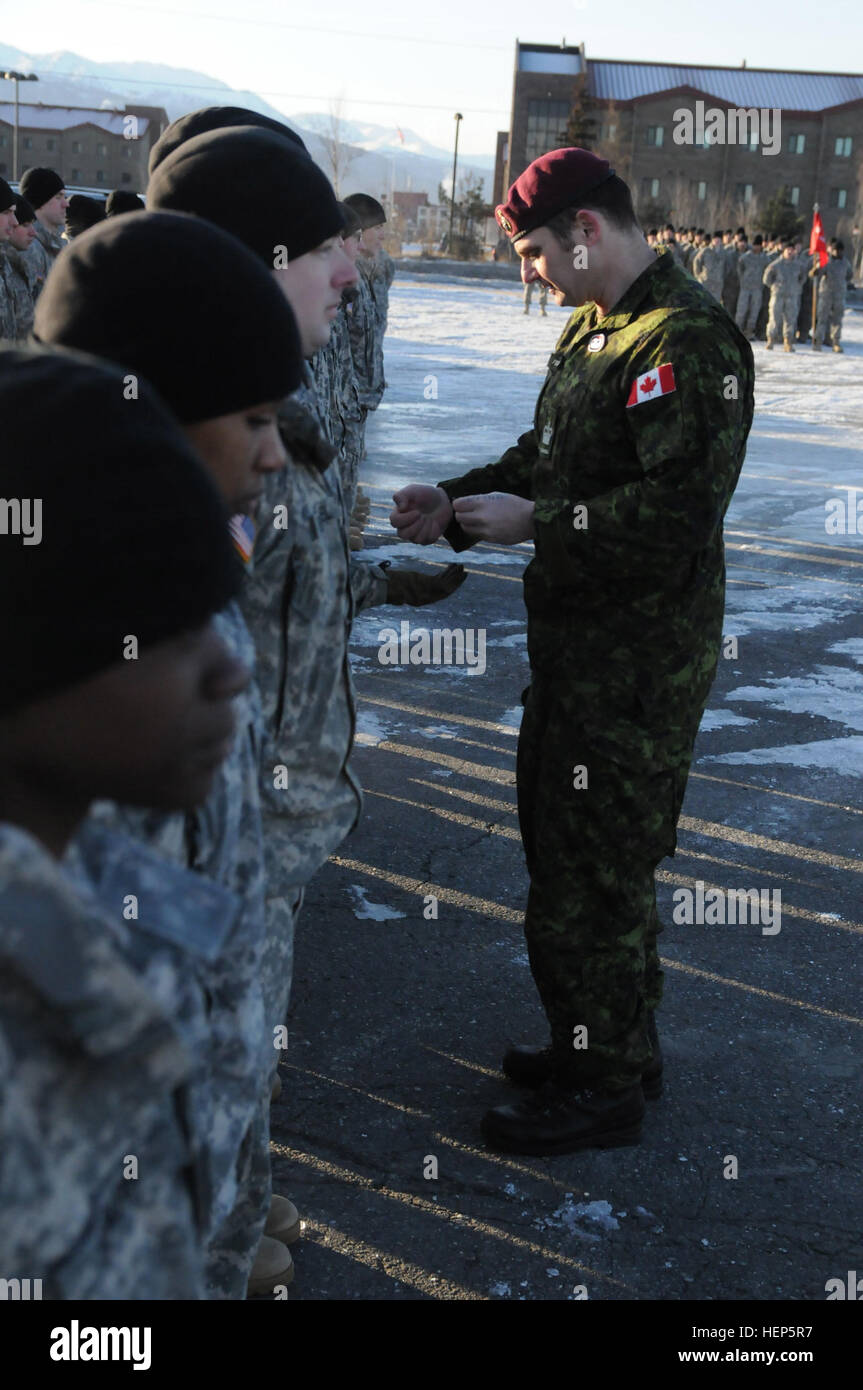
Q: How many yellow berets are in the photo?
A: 0